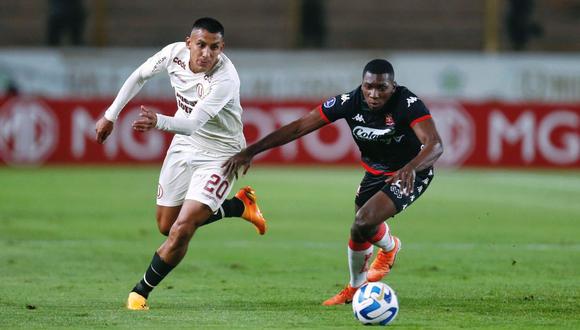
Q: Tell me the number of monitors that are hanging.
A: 0